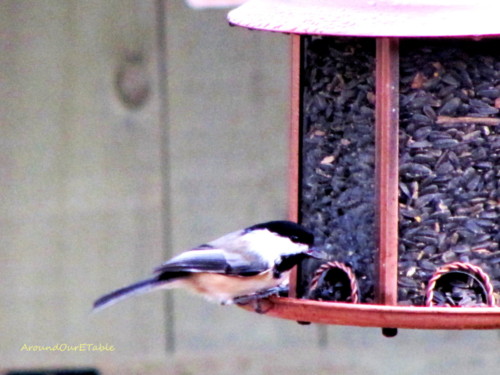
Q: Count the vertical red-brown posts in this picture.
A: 2